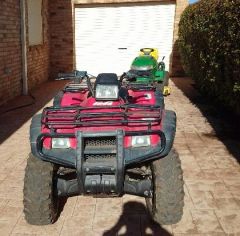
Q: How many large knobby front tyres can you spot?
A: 2